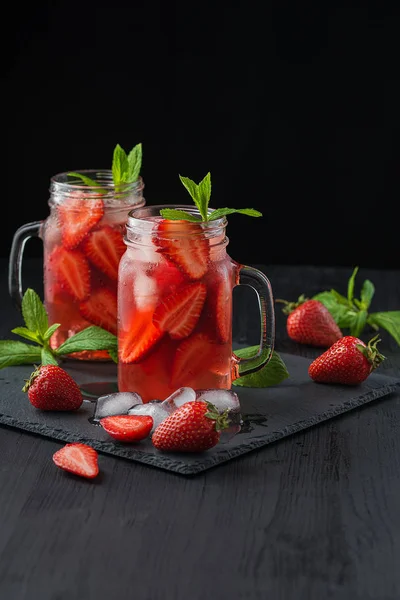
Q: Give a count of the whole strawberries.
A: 4